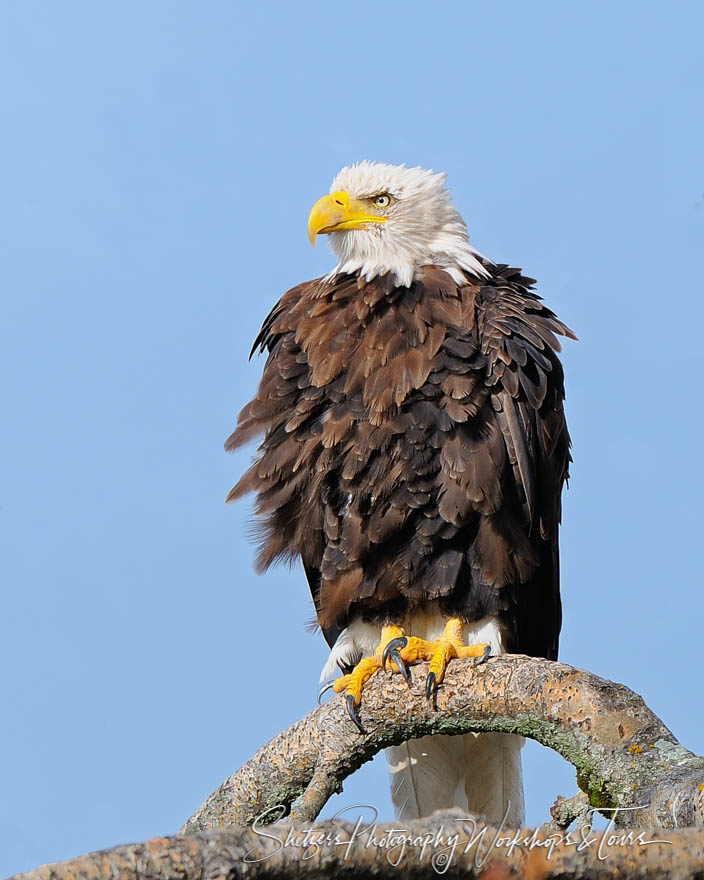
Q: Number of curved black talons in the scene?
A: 6